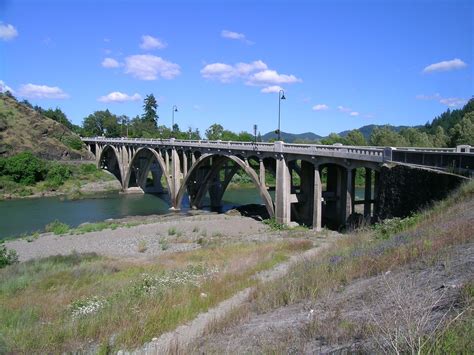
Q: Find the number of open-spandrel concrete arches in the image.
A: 3